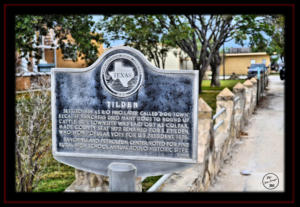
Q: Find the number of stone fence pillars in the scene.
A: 5